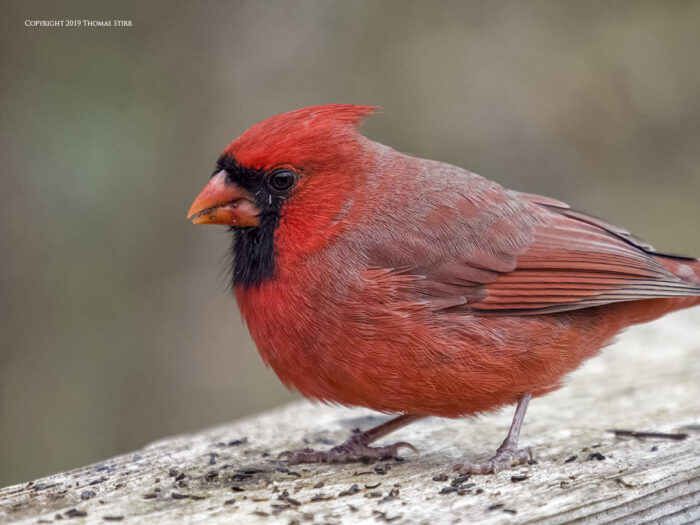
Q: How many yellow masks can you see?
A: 0